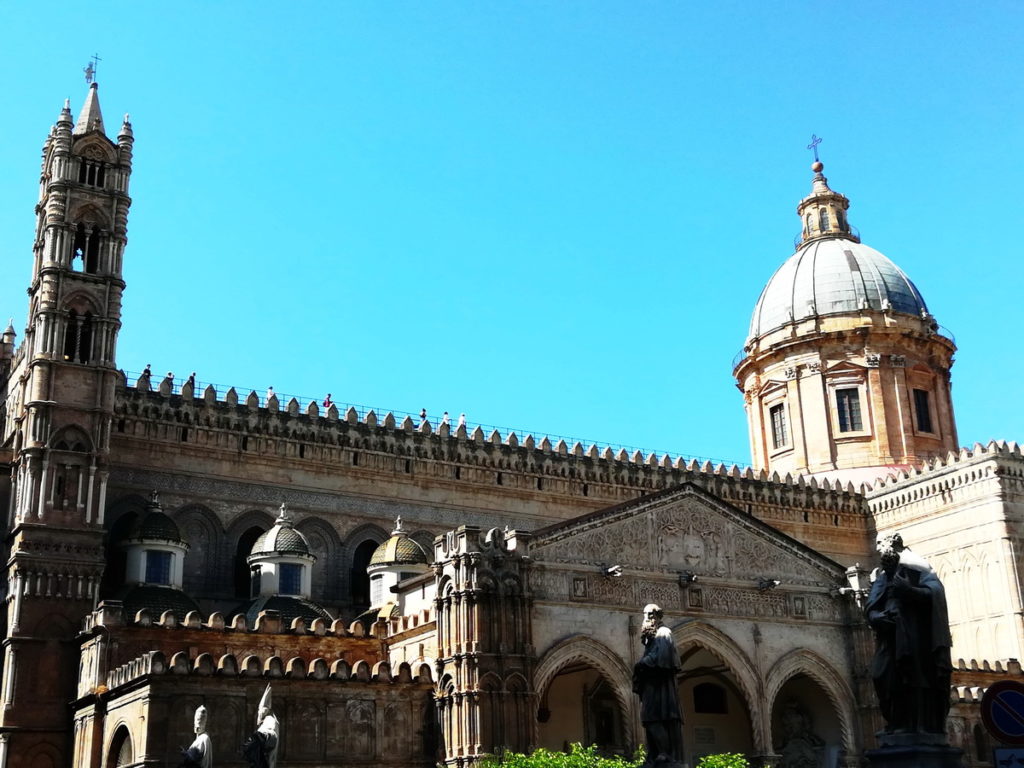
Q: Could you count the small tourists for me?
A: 8